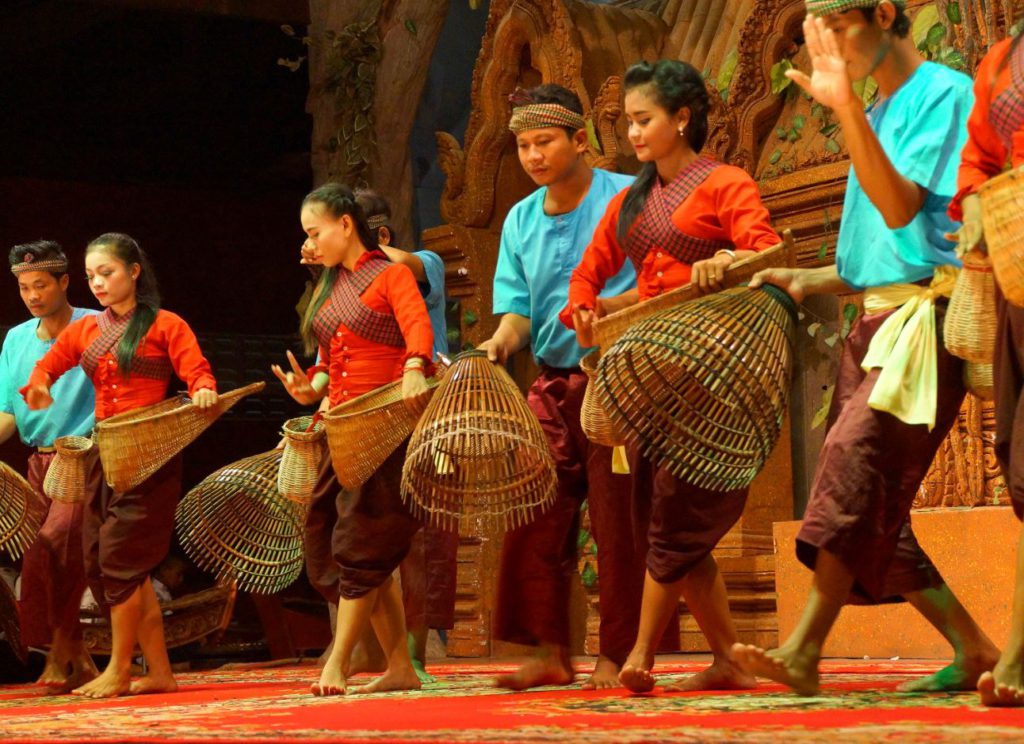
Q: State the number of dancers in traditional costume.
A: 8